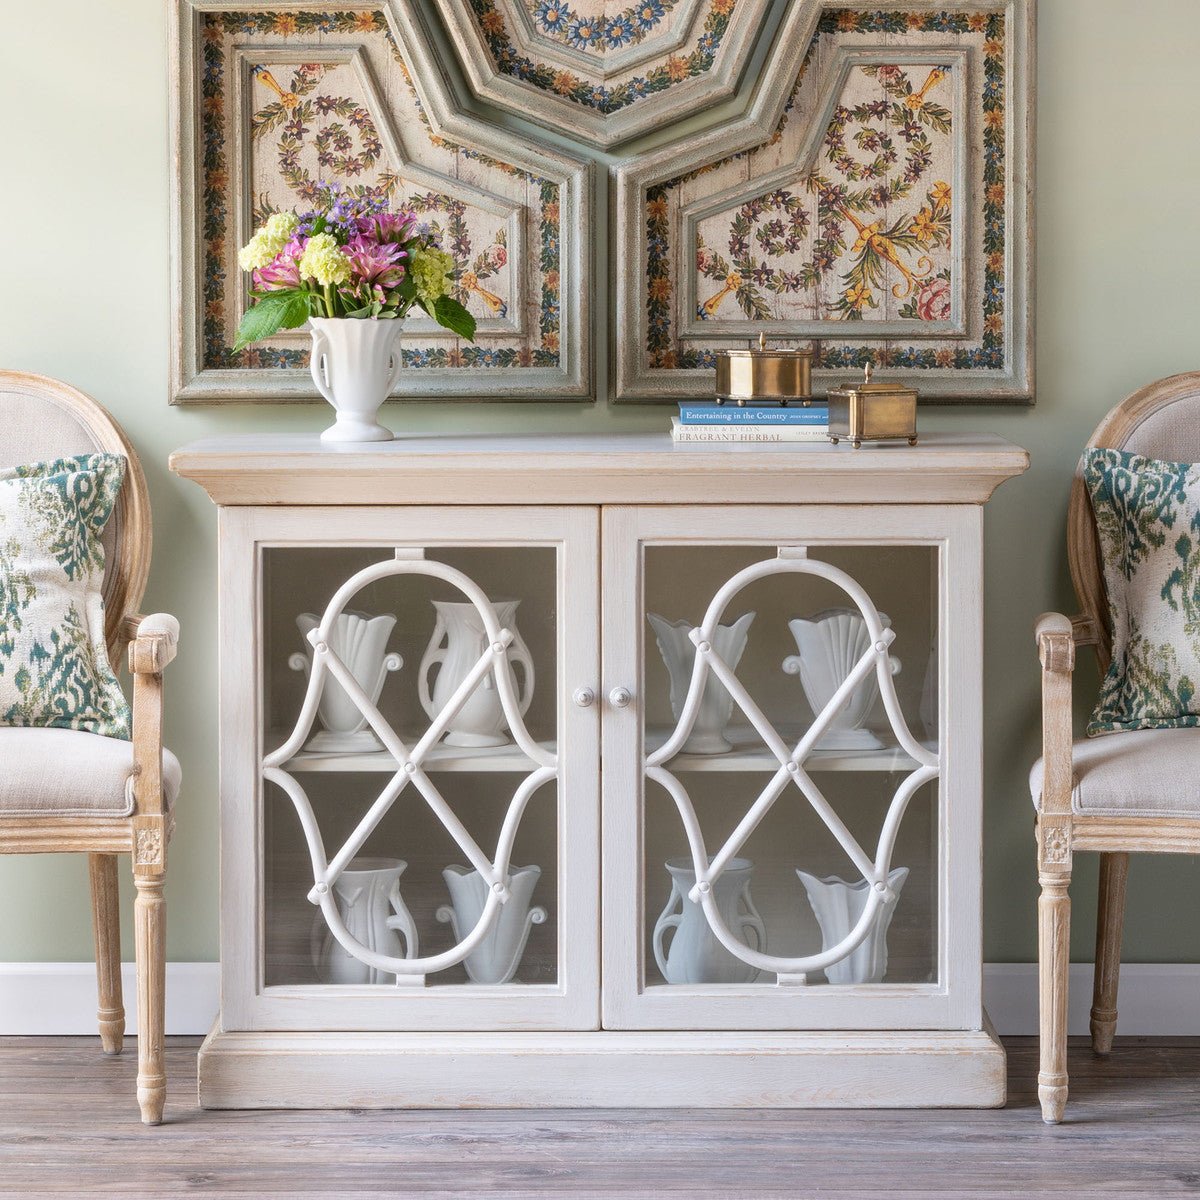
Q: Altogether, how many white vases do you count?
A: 9